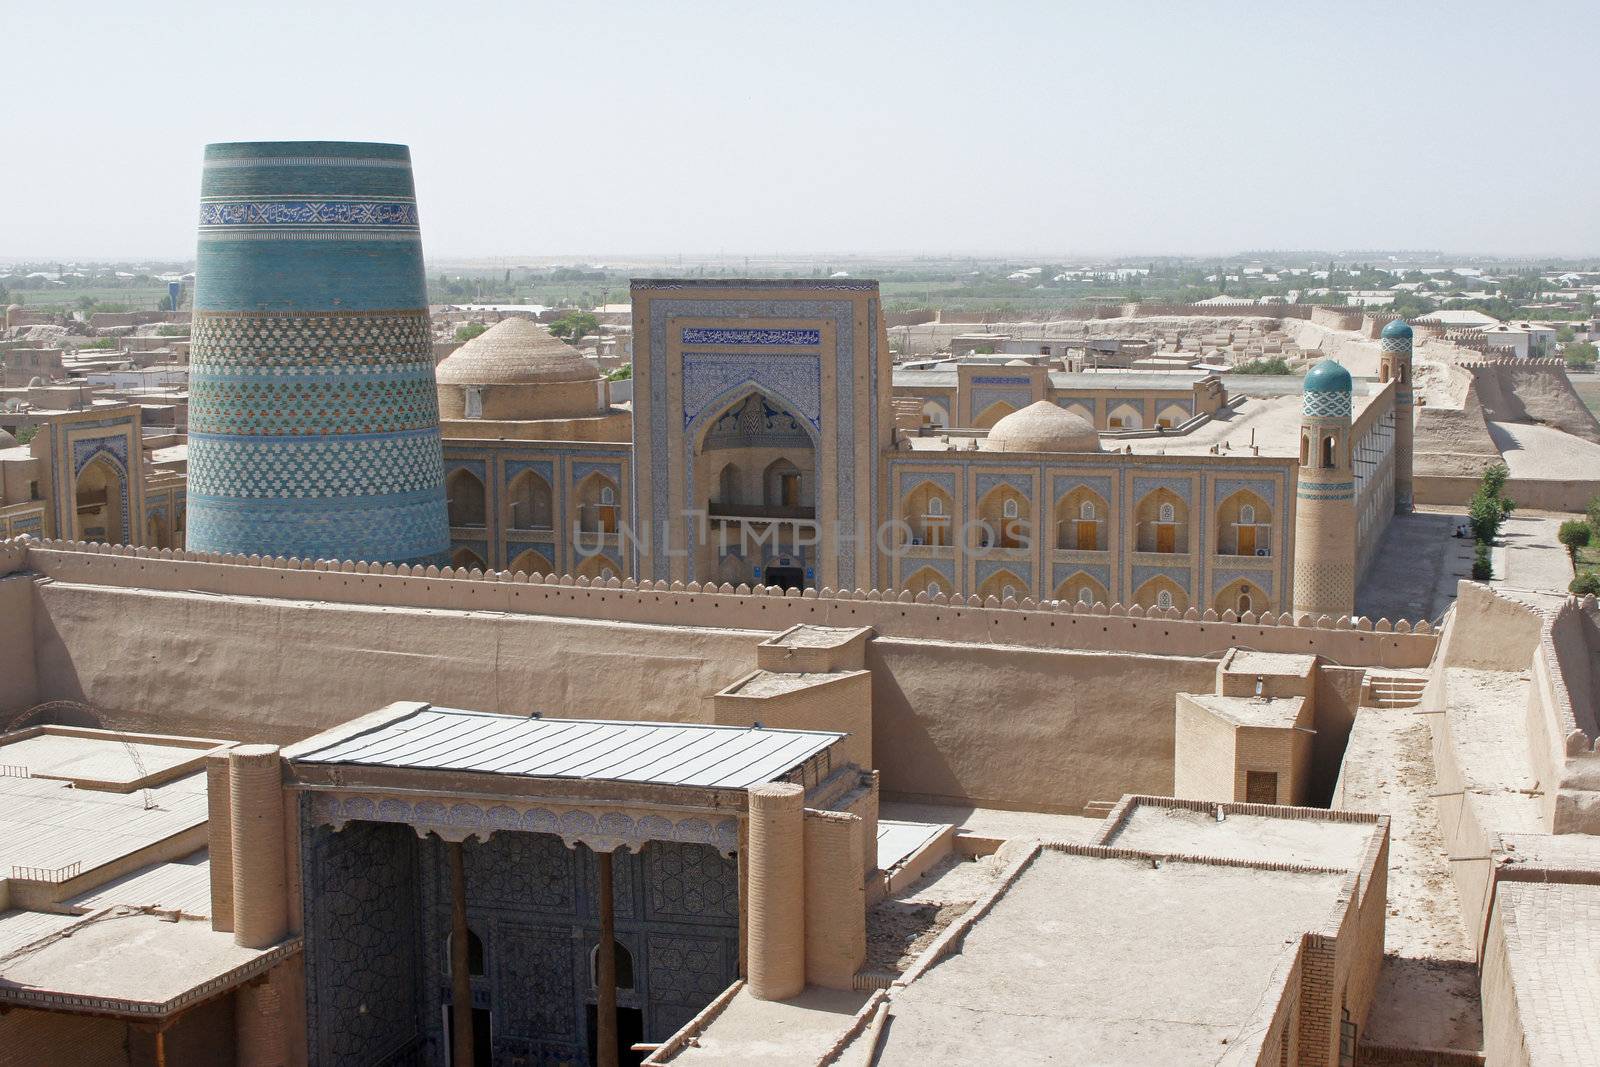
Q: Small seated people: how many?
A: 2